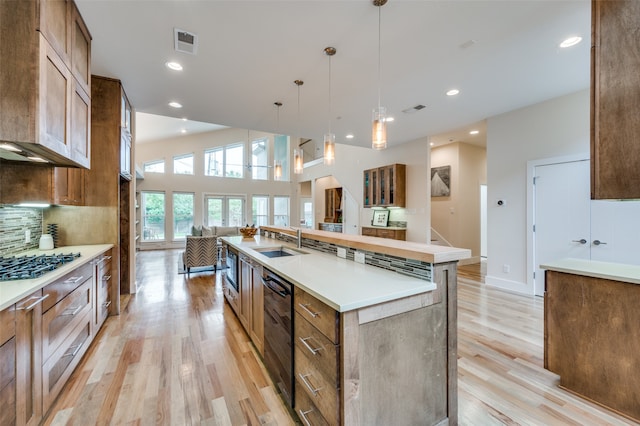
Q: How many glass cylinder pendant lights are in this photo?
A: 4